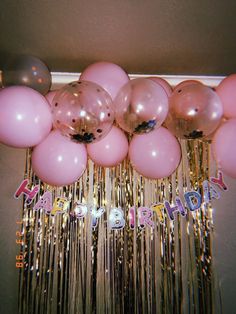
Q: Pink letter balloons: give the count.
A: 5